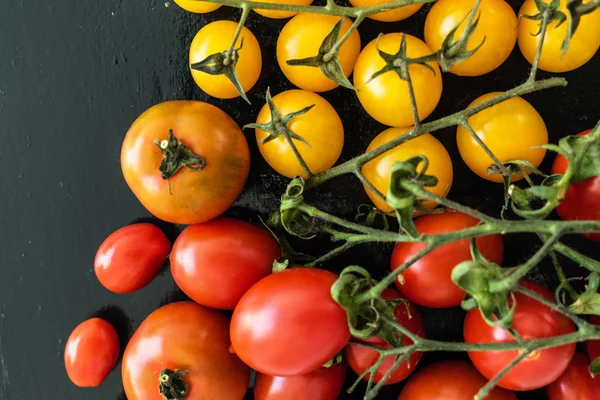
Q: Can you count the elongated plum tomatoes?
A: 4